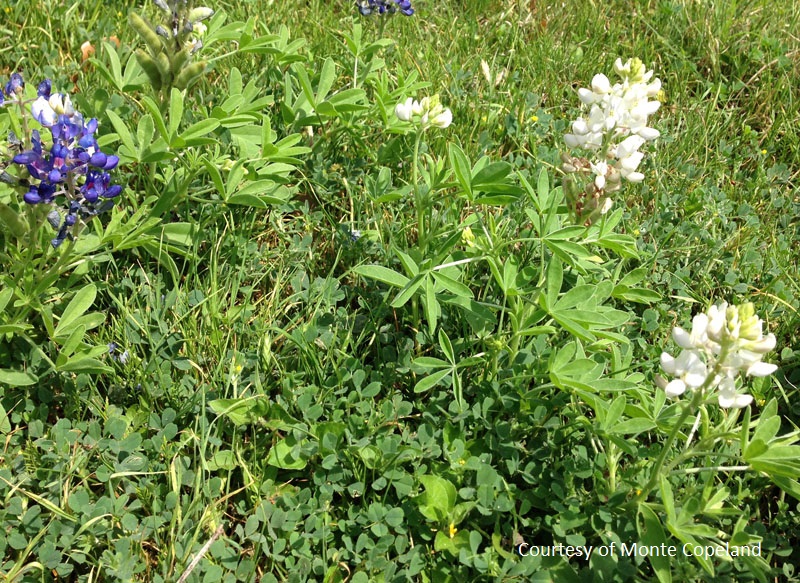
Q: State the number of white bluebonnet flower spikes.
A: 3